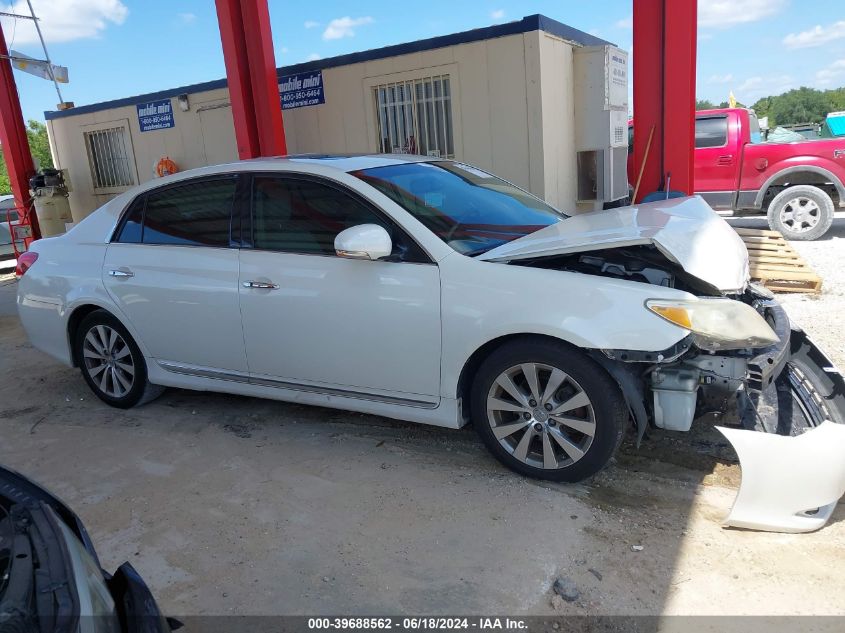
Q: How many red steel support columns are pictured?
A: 3